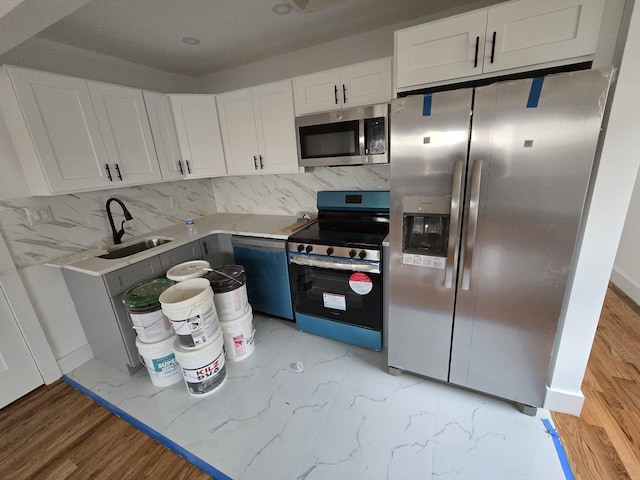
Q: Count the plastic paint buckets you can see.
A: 7